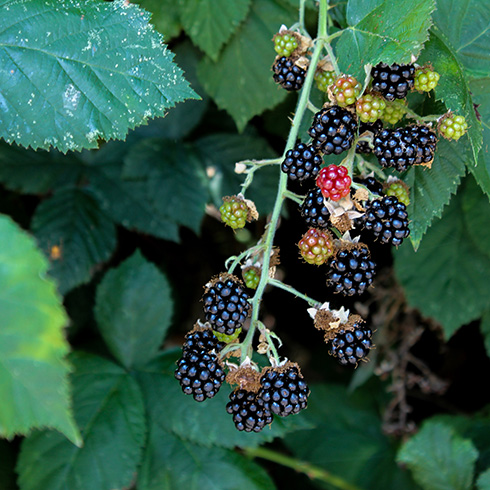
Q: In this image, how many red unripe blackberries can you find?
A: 1